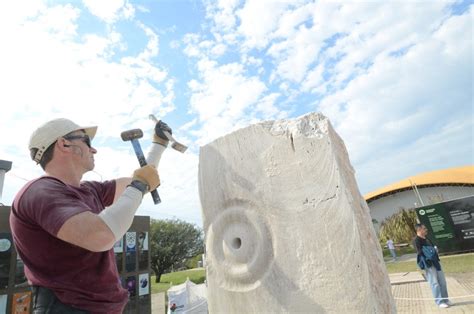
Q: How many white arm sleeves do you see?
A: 2